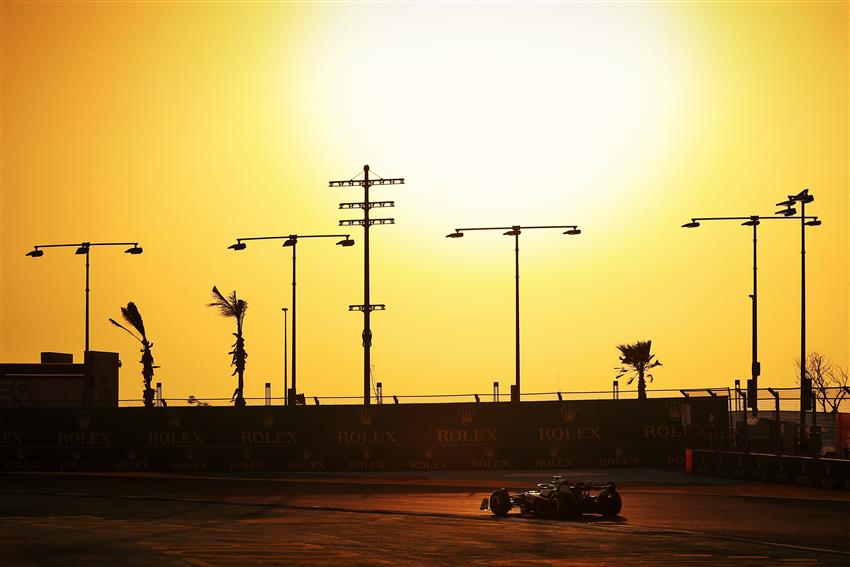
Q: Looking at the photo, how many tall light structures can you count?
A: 6